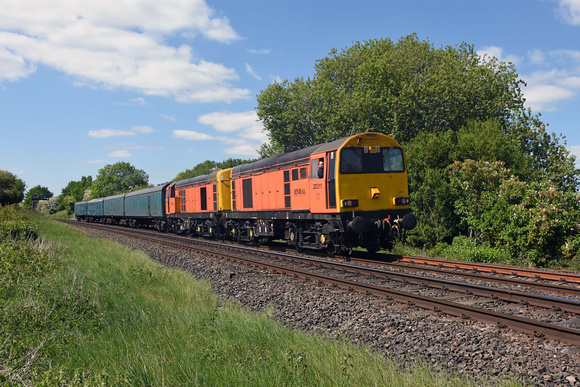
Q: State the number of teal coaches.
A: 4